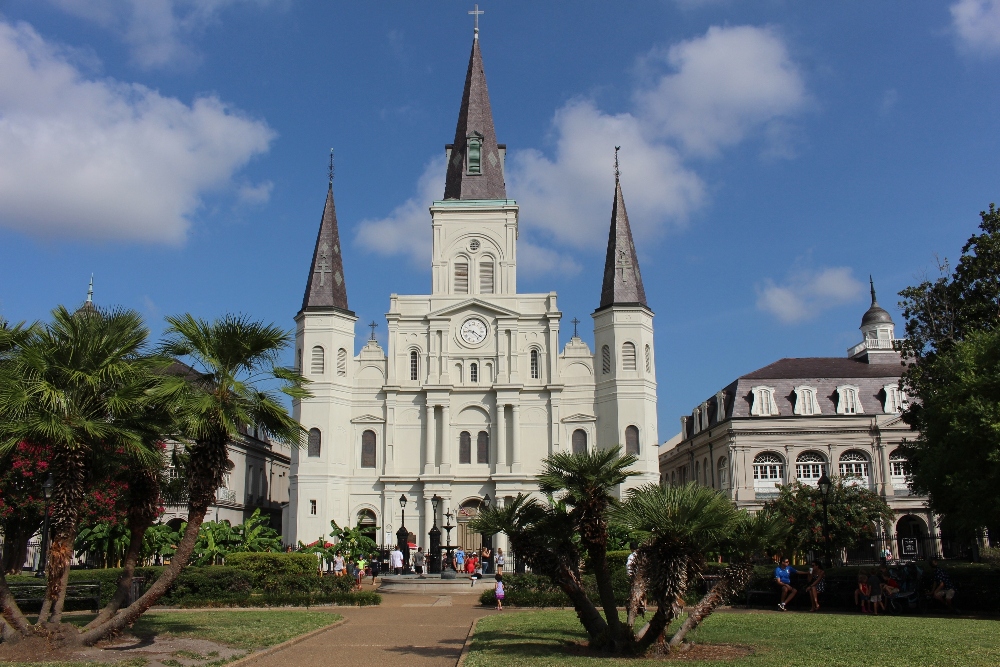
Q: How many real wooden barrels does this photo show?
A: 0